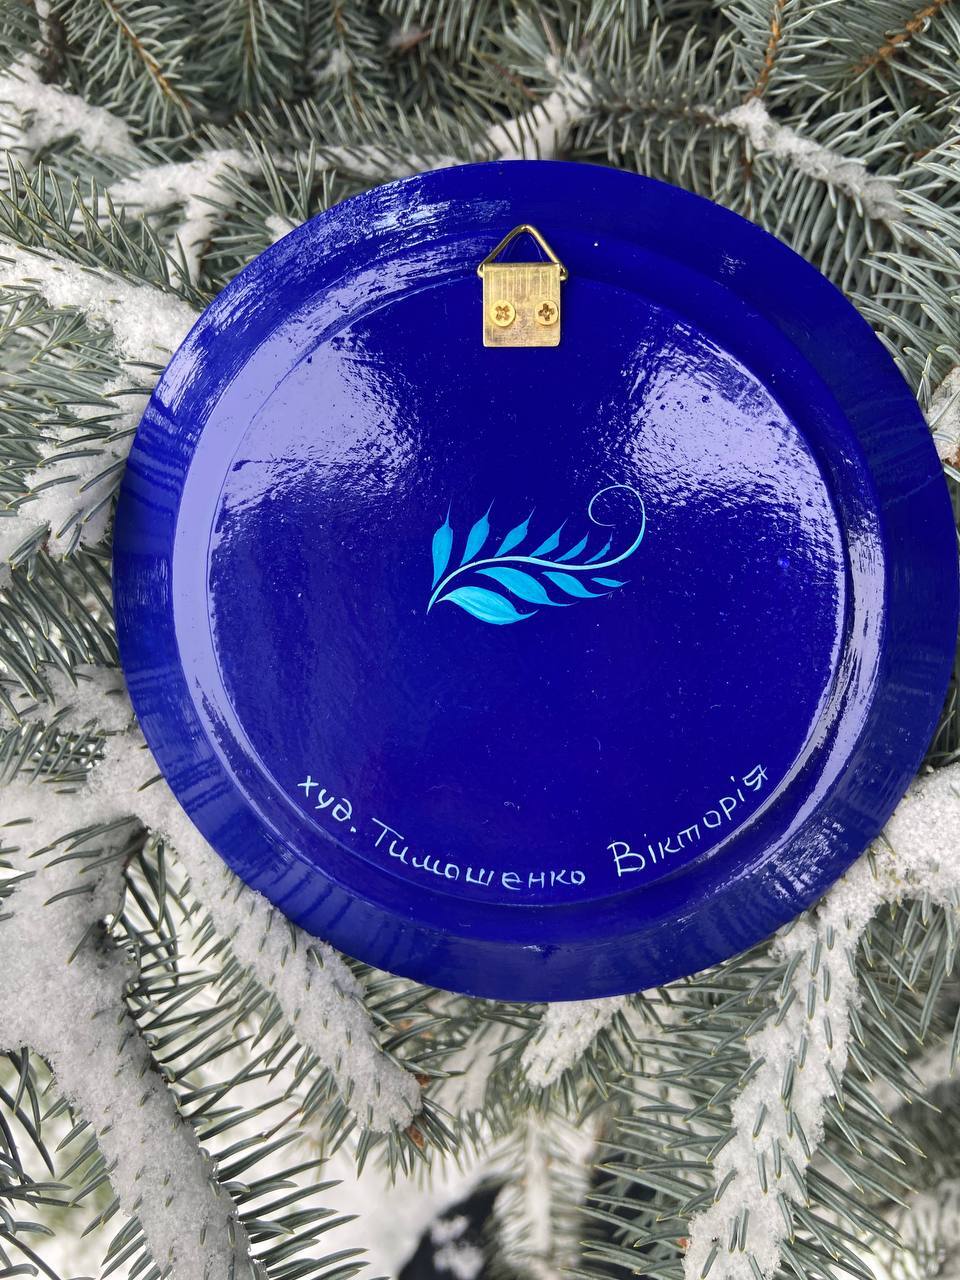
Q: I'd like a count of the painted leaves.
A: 10